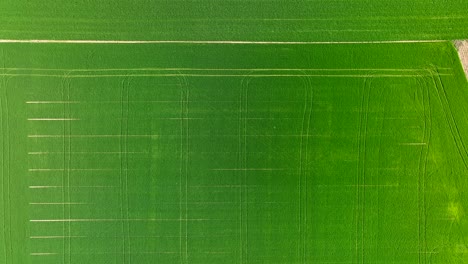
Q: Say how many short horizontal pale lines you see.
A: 10